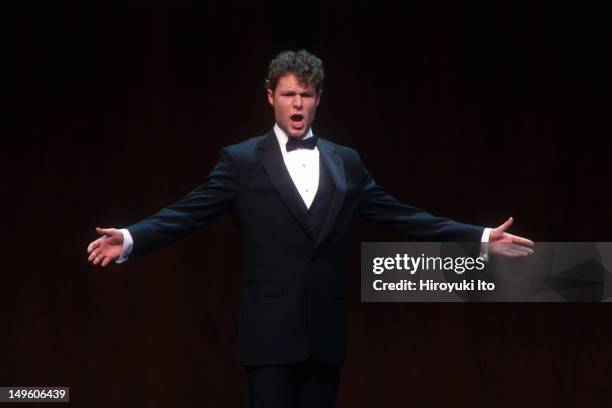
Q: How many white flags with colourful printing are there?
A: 0